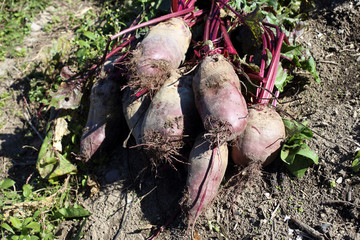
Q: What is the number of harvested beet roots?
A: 7